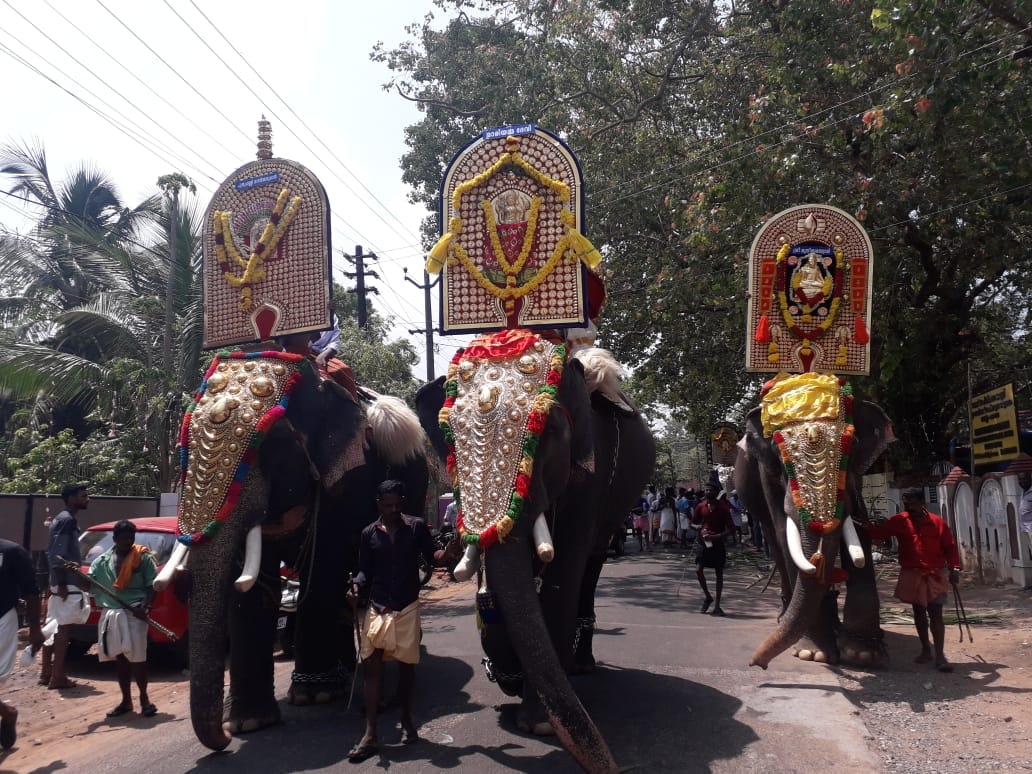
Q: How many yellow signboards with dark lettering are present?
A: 1